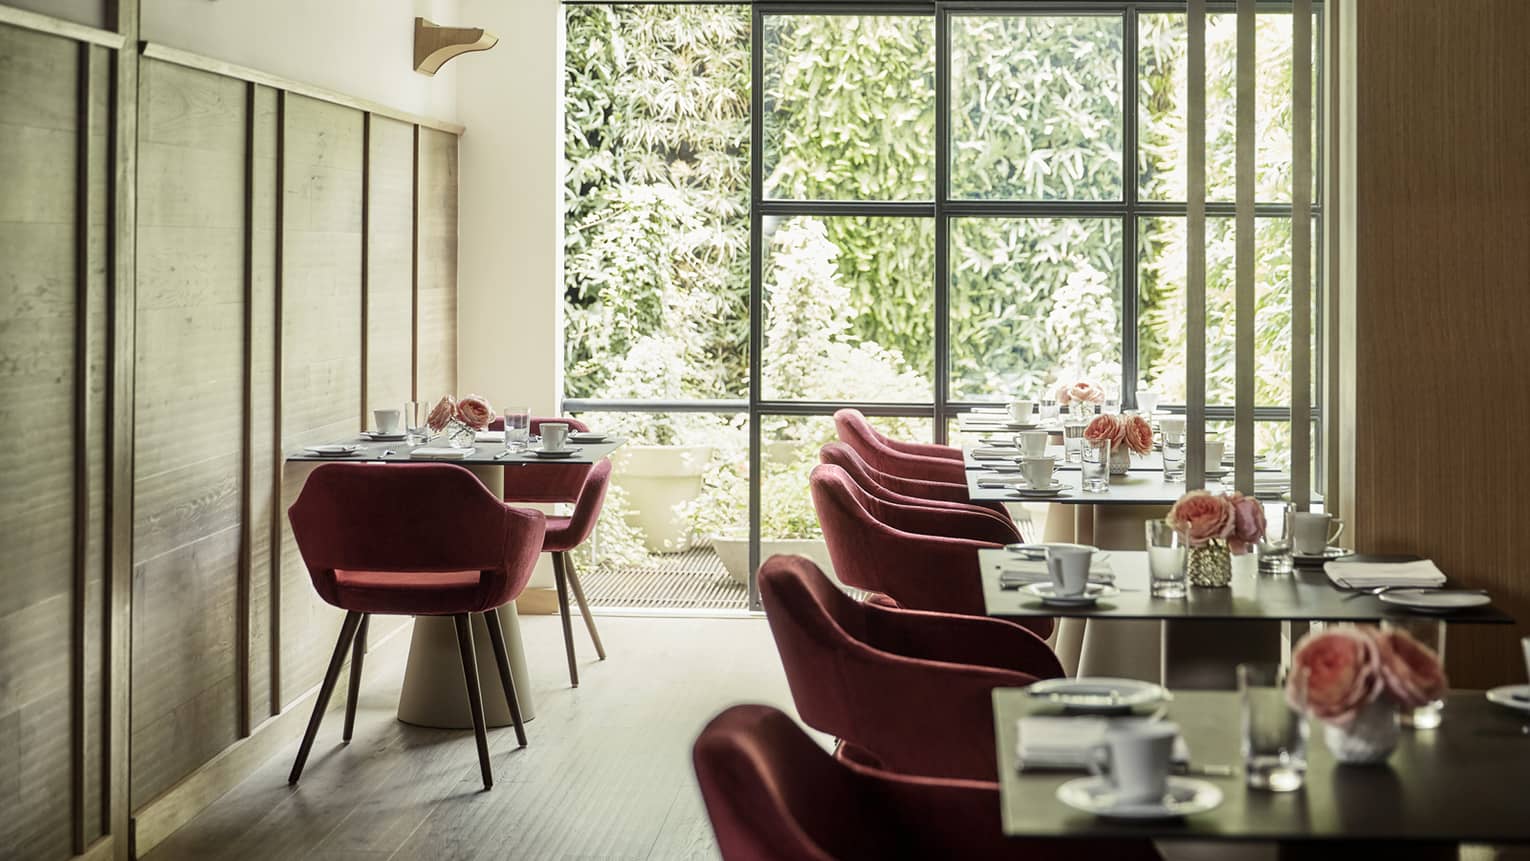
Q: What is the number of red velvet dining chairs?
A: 7